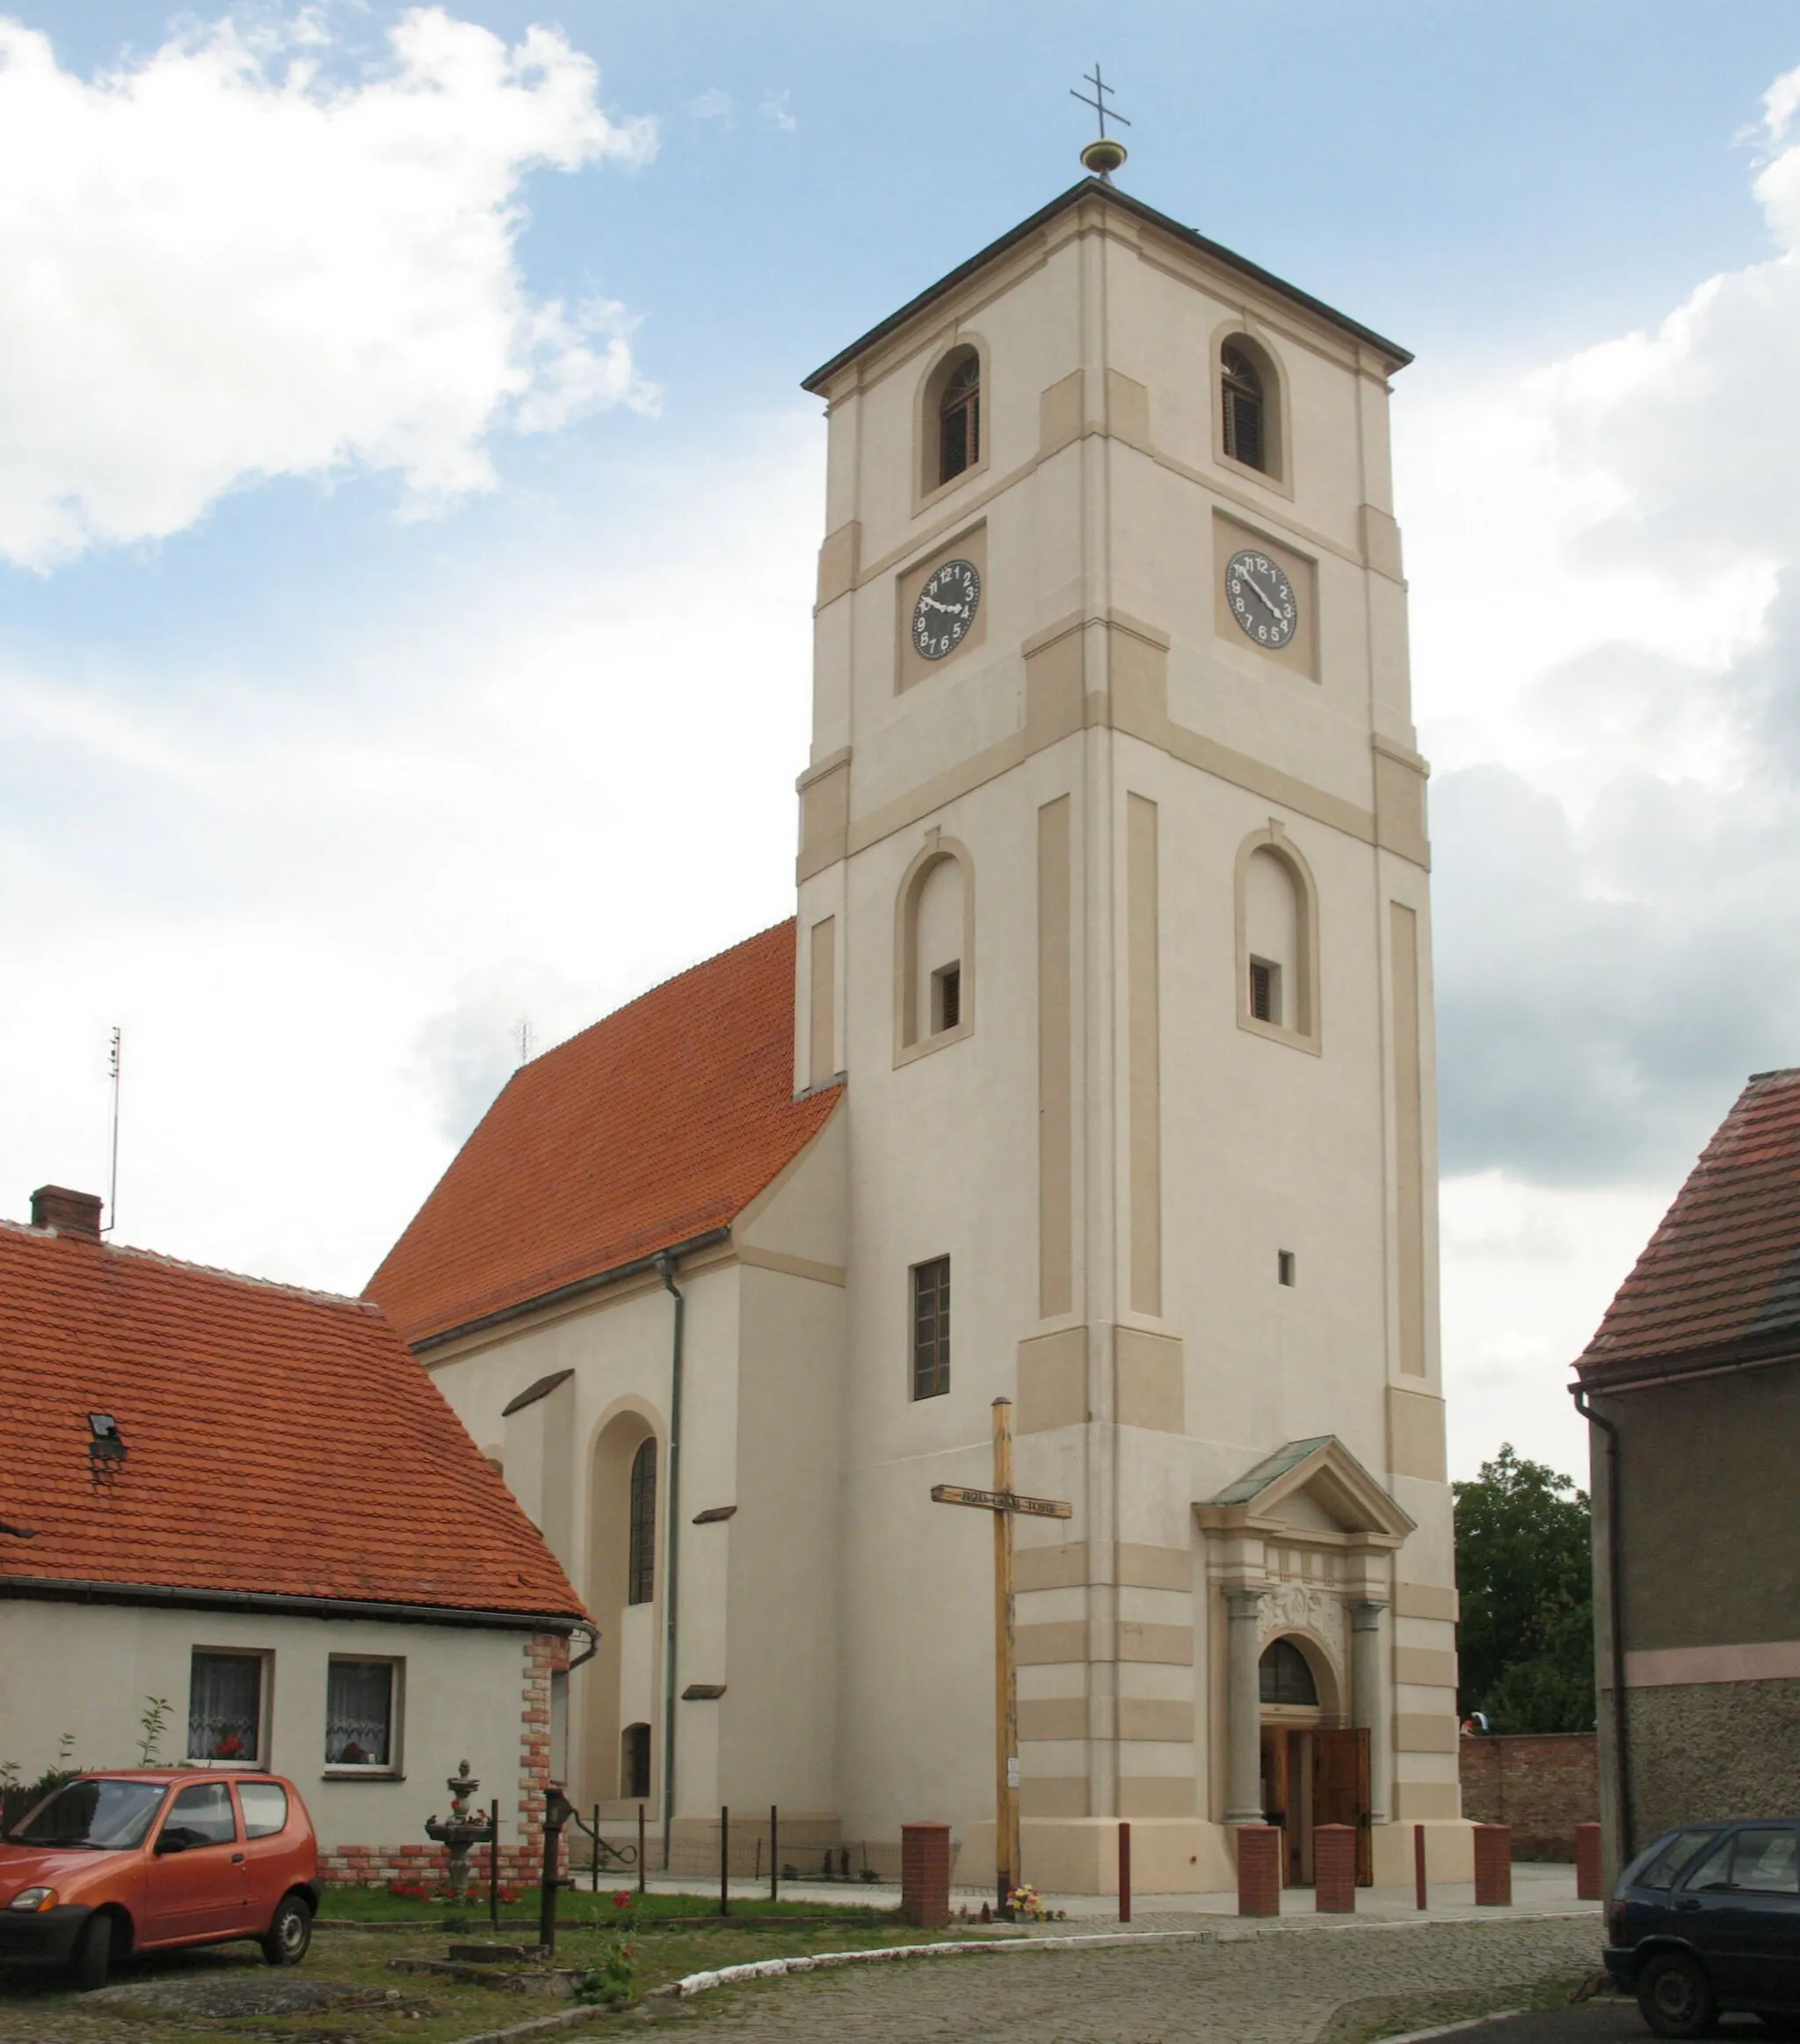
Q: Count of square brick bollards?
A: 5